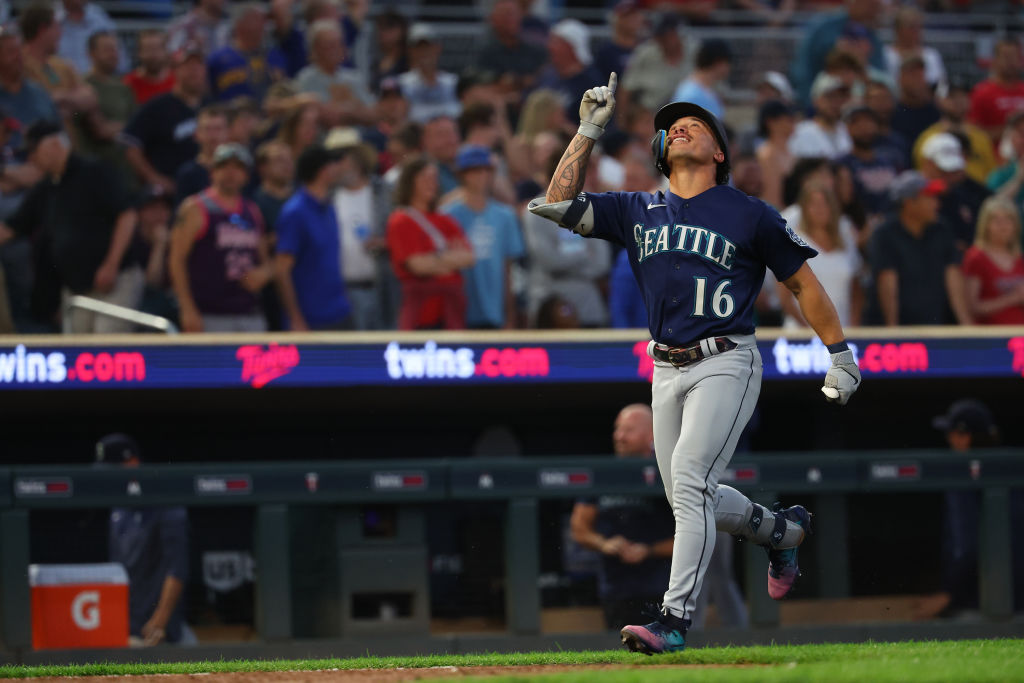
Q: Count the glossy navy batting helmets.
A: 1